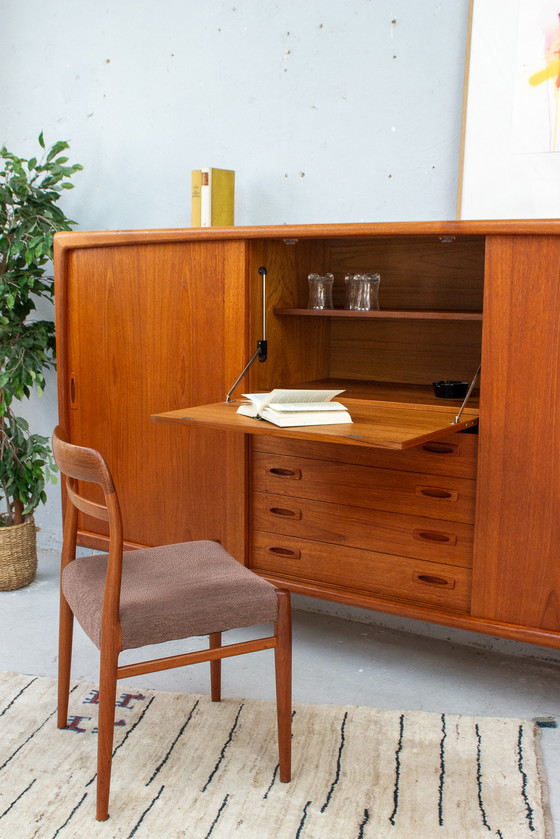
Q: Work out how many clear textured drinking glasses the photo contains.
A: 3